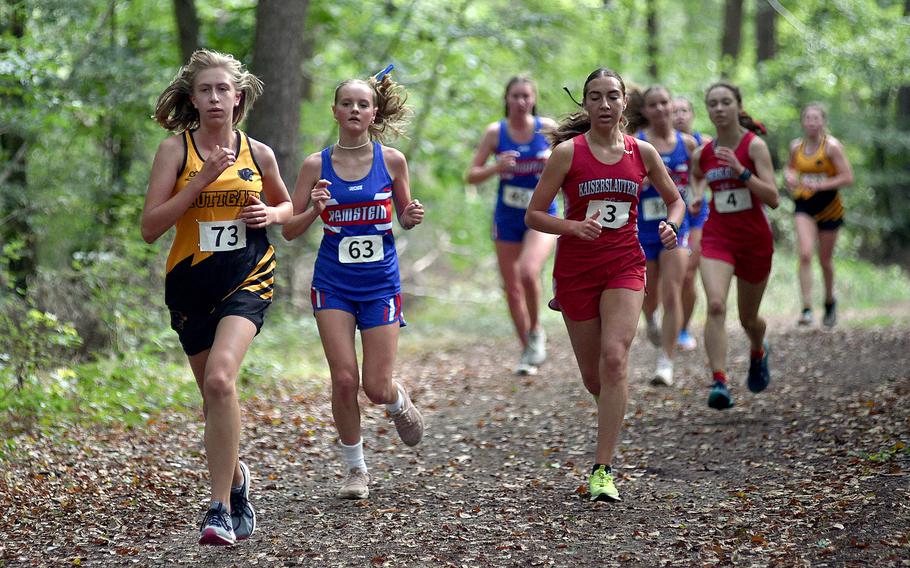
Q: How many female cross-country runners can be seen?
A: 8